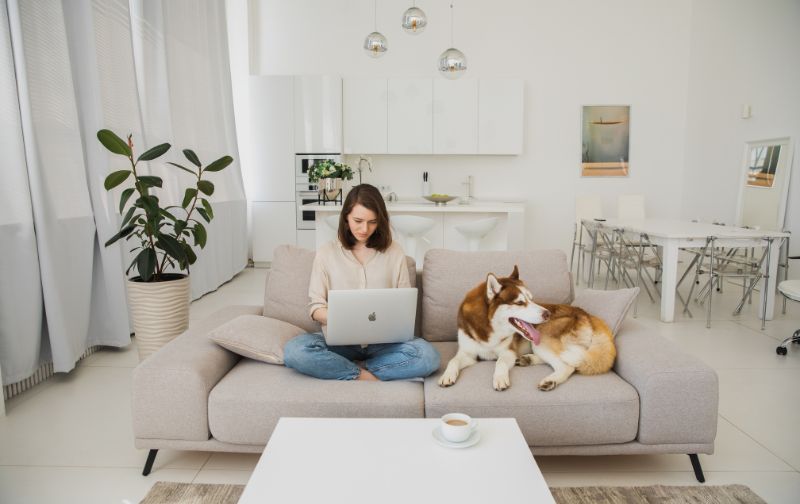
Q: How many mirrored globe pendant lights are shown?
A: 3